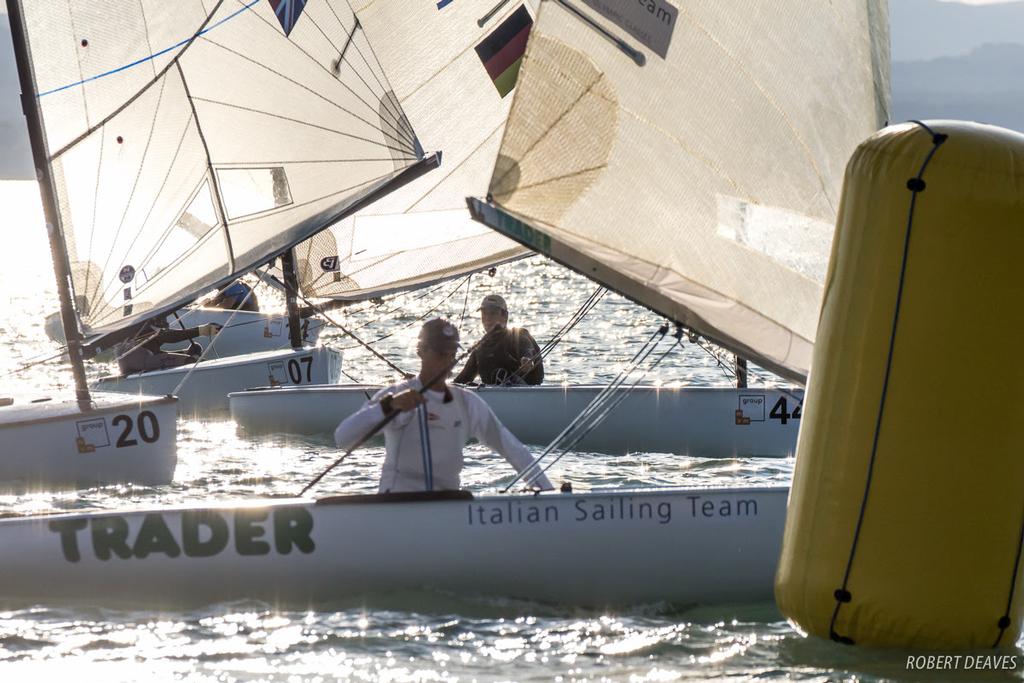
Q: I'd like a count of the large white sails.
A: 3